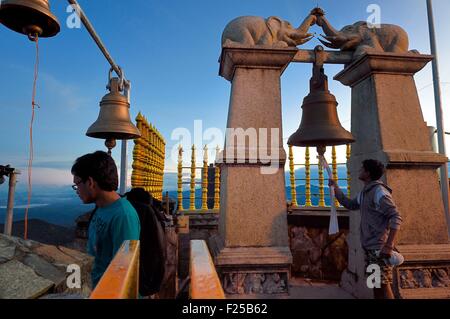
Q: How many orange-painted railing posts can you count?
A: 2